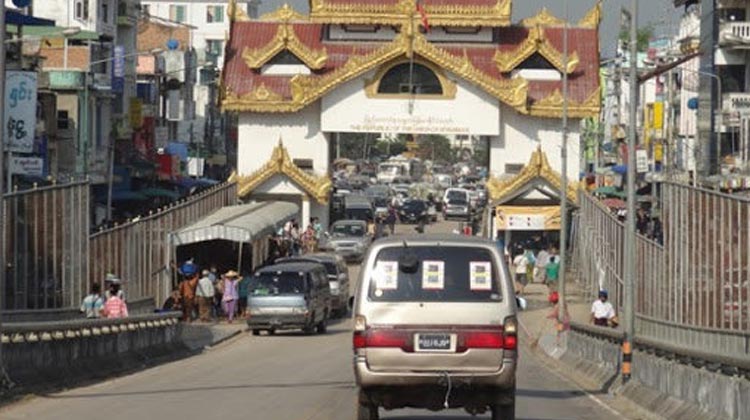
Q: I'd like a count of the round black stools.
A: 0